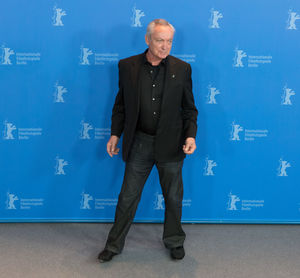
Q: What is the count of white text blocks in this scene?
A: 11